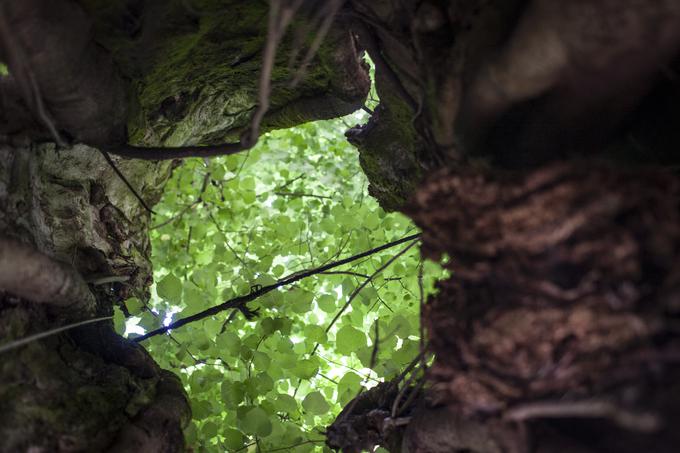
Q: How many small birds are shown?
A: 0